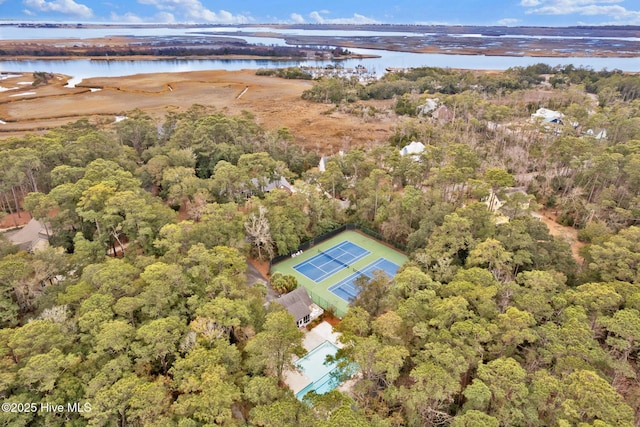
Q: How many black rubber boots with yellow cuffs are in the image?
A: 0